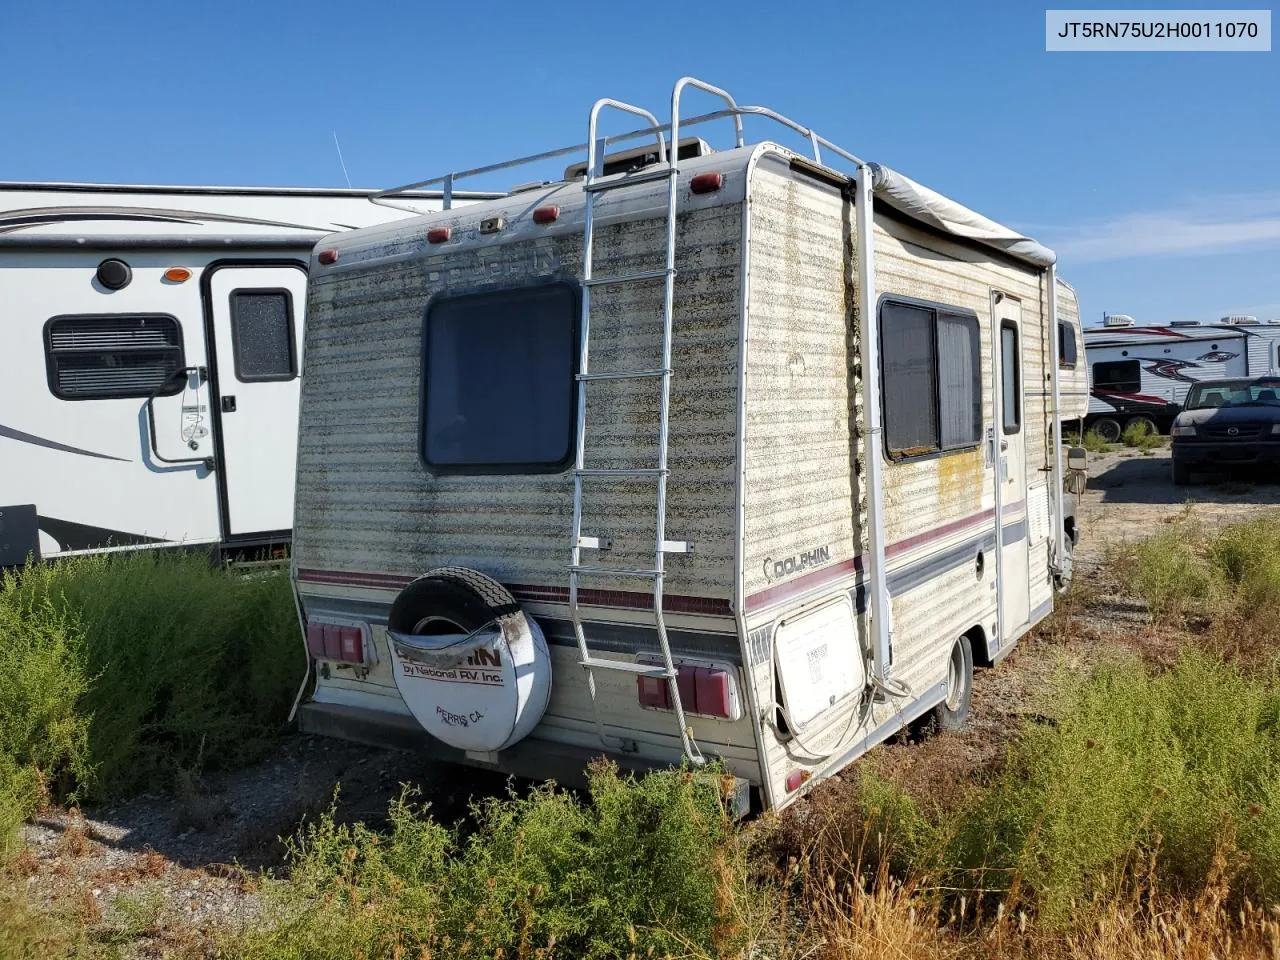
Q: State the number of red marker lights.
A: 5